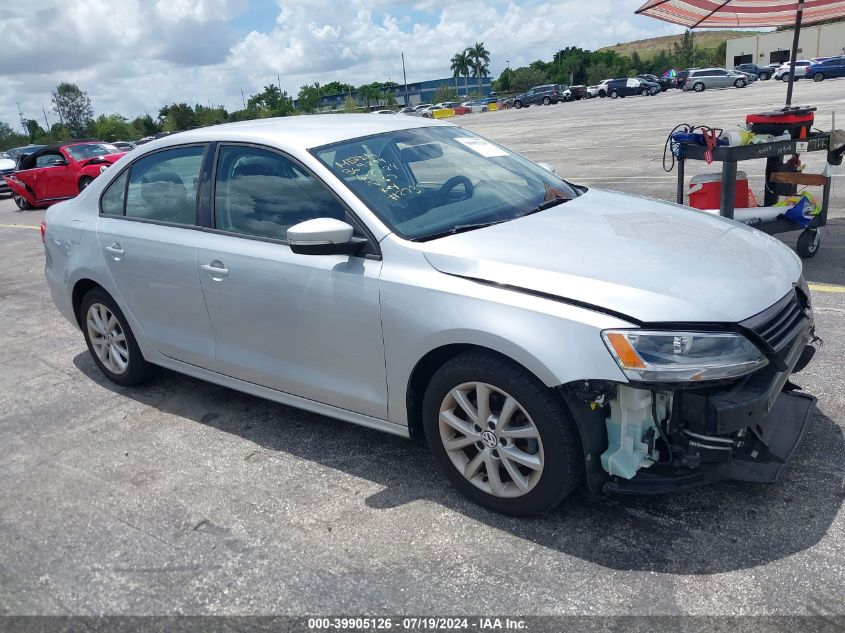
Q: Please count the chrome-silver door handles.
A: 2